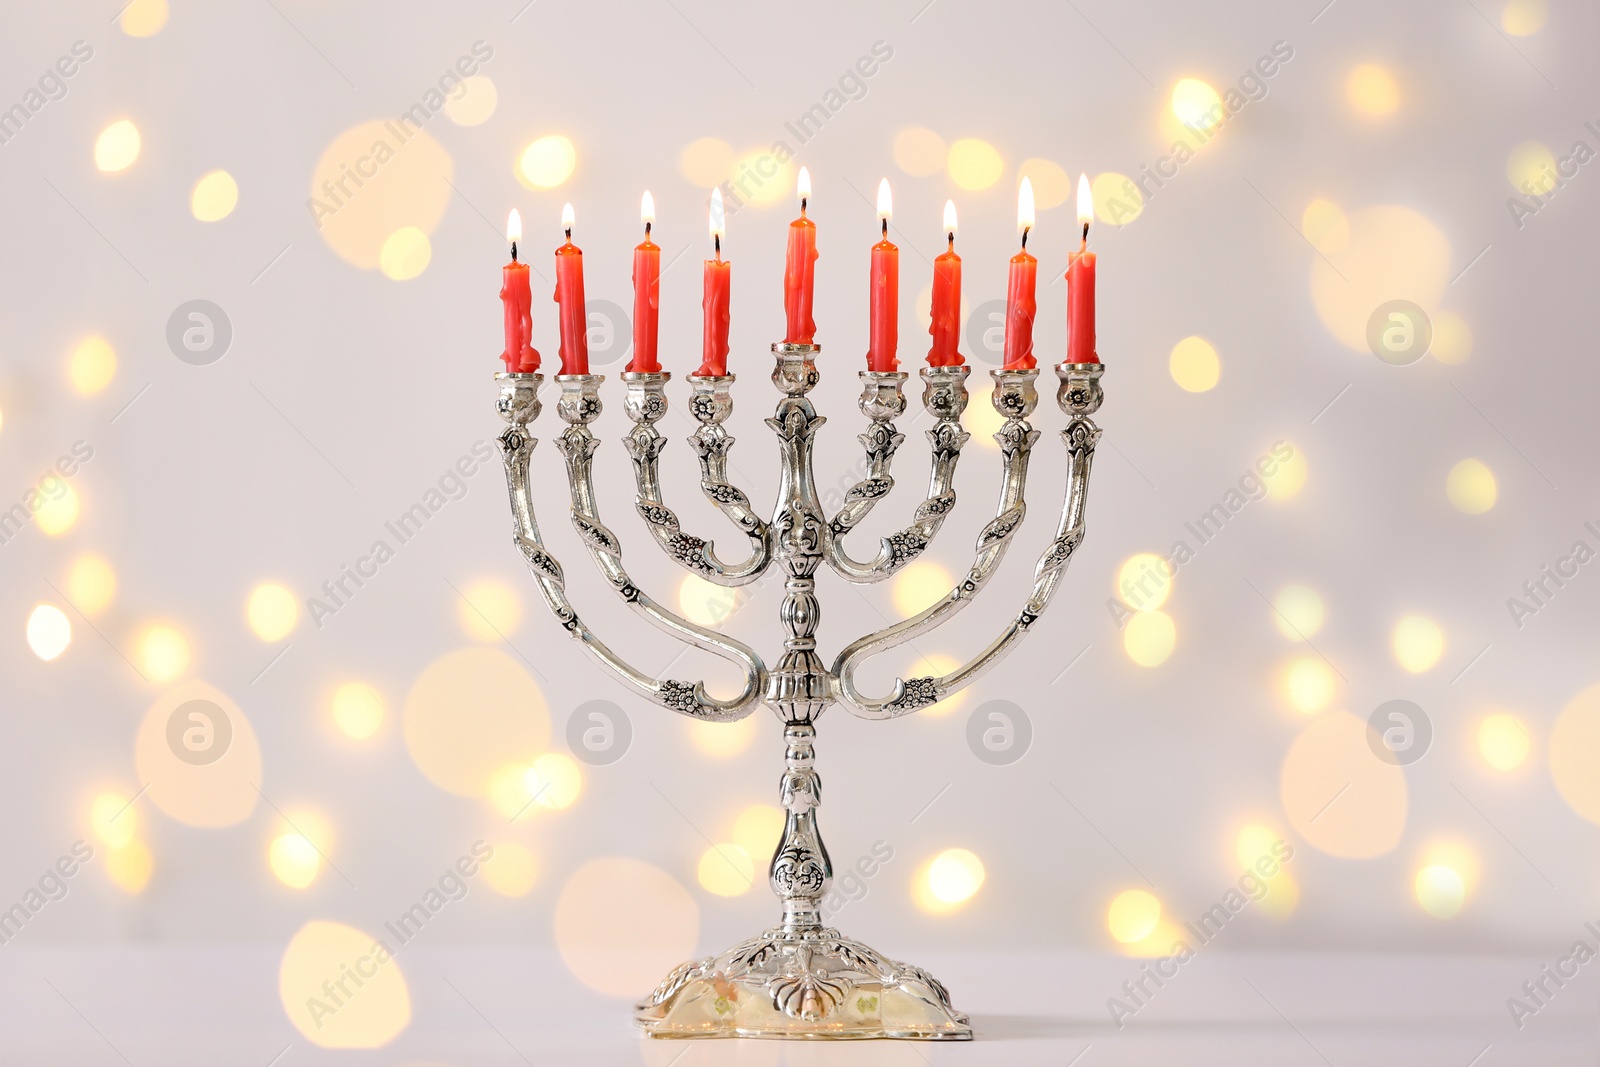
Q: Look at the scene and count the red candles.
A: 9